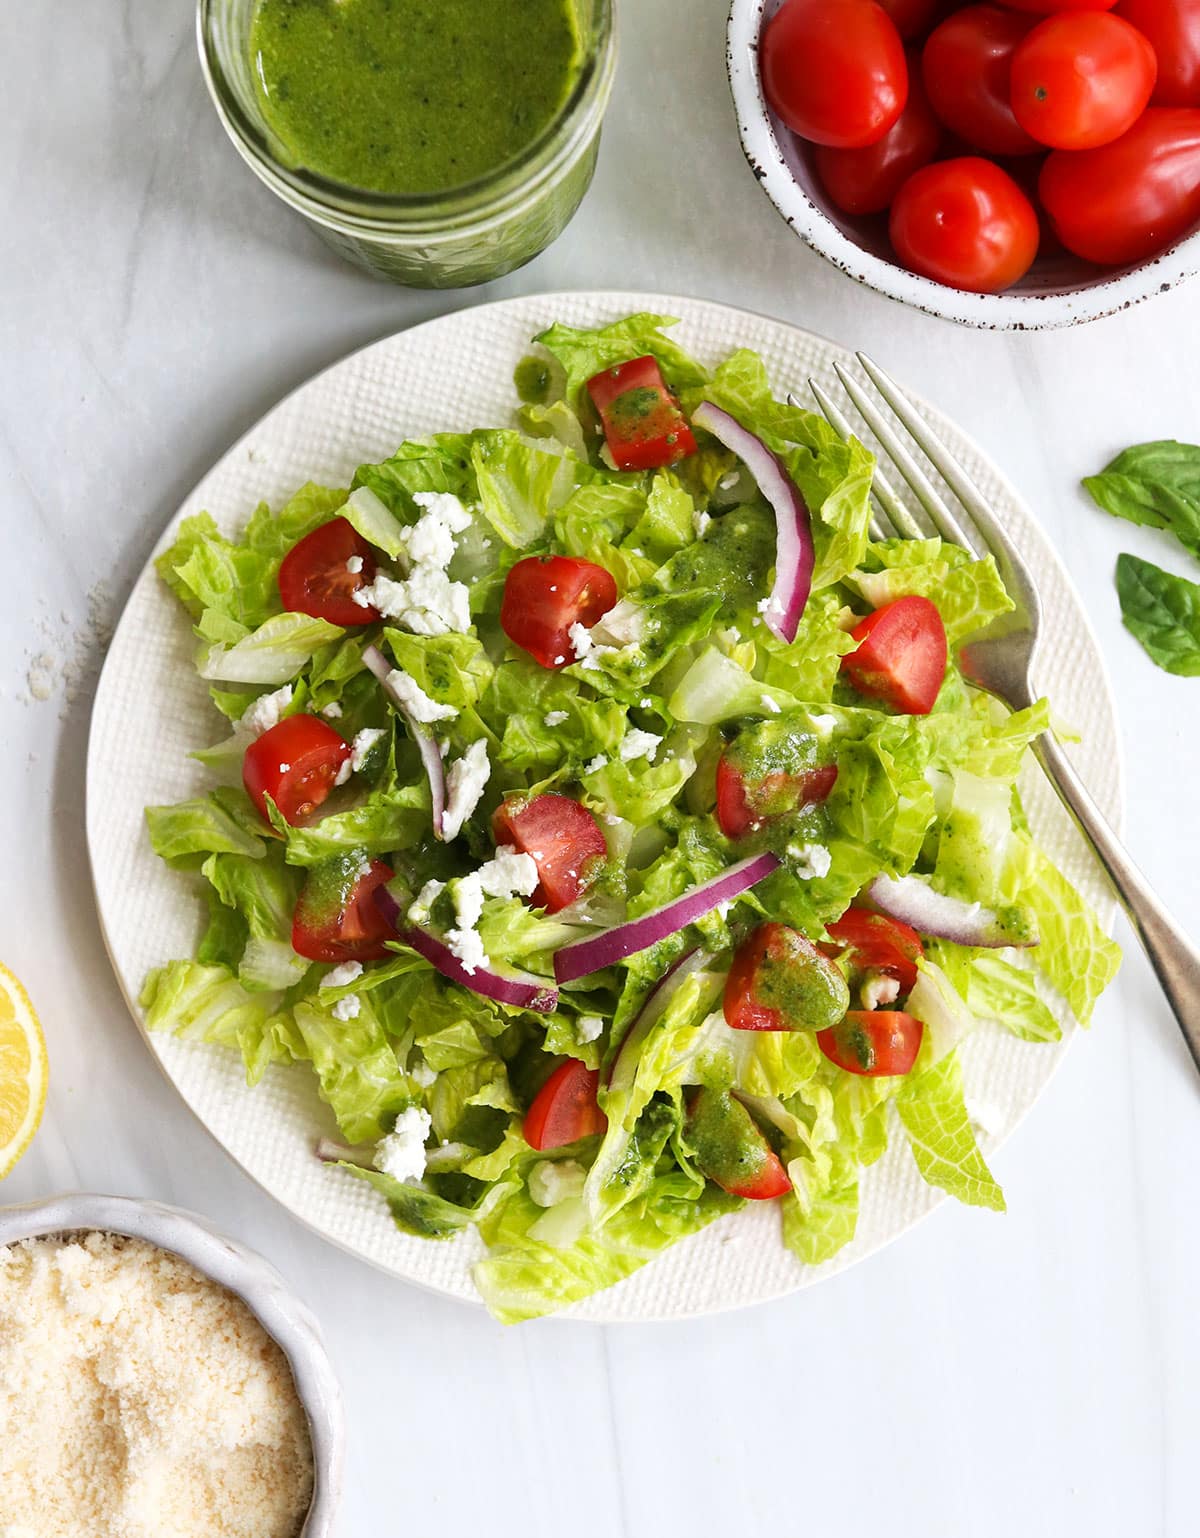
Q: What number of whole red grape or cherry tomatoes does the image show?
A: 9